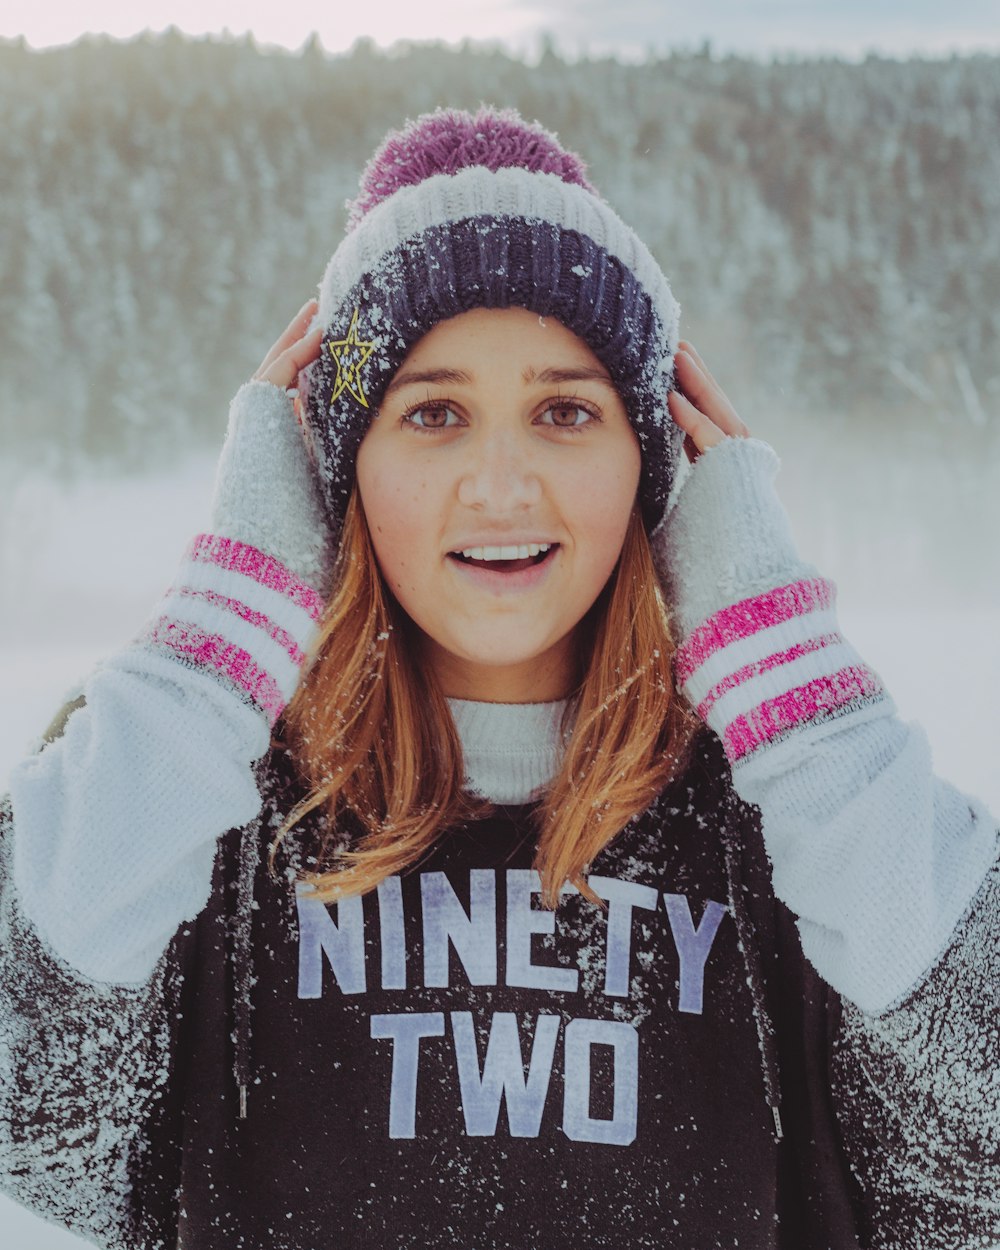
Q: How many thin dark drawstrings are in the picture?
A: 2